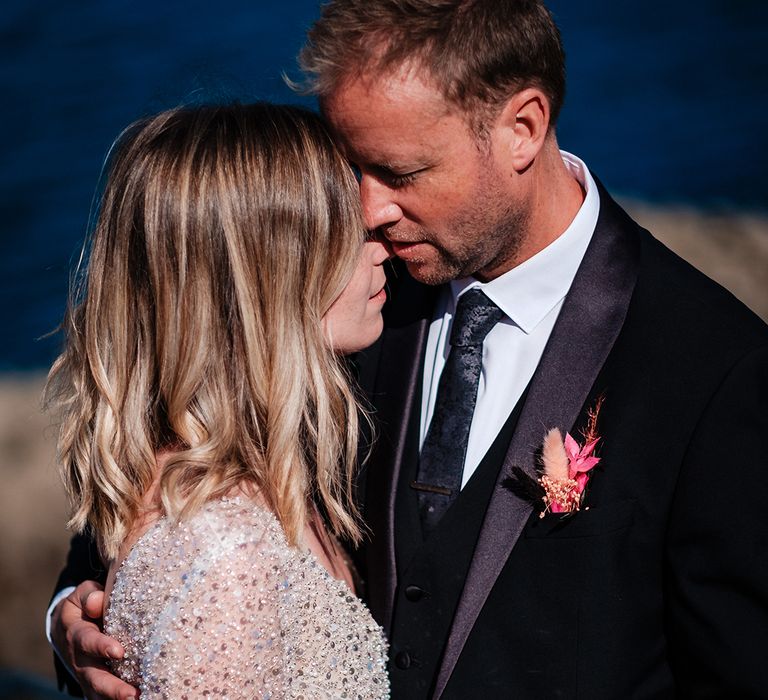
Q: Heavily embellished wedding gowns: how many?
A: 1